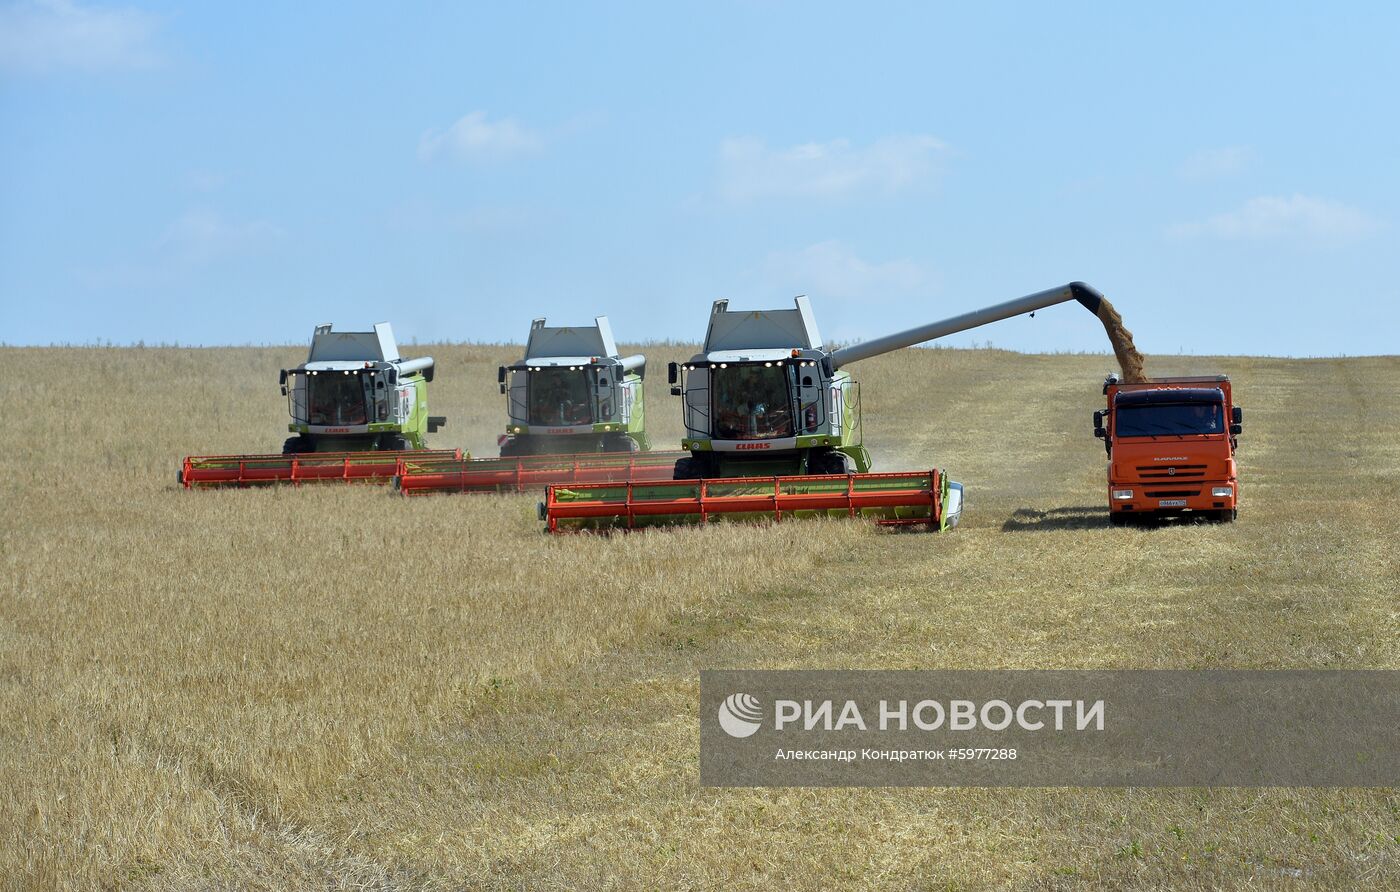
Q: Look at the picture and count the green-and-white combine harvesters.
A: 3